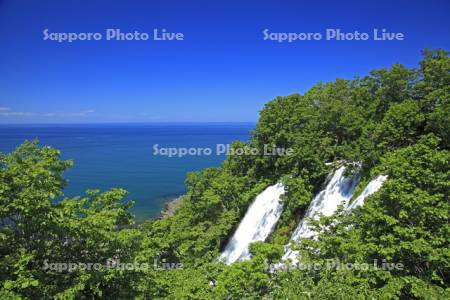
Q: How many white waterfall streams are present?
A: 3